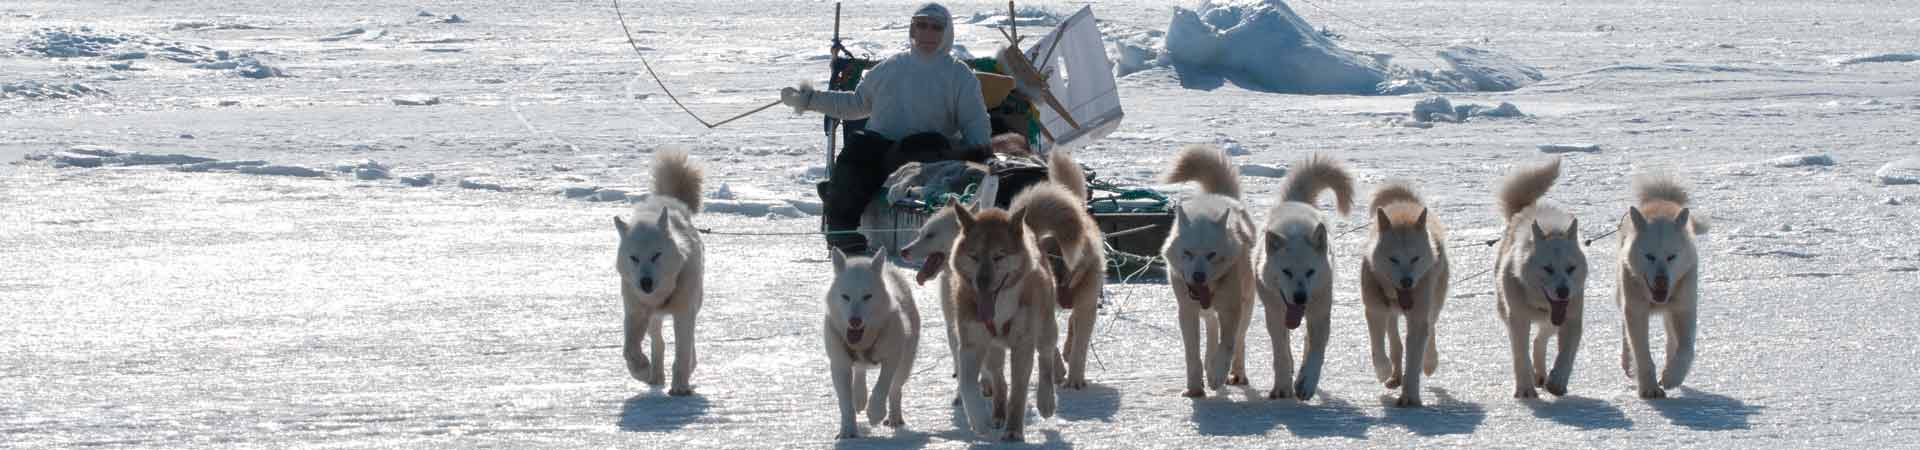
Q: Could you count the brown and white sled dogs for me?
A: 10